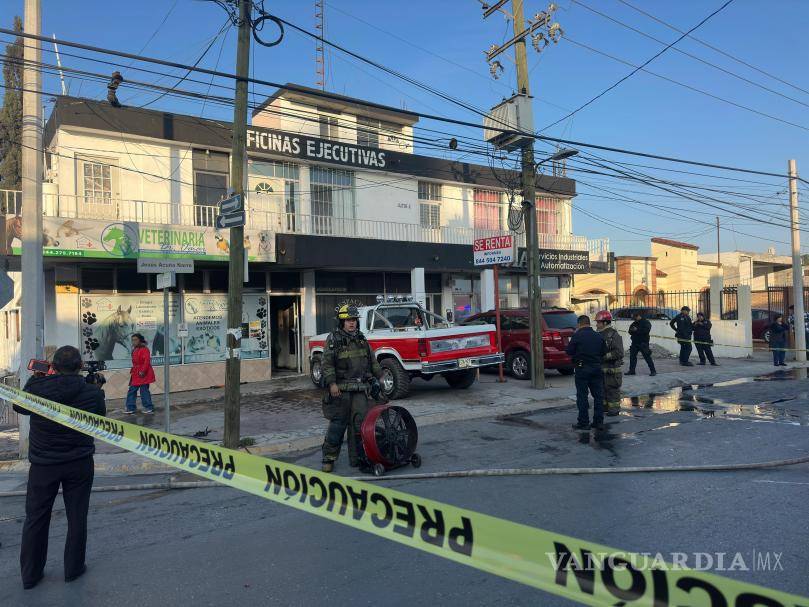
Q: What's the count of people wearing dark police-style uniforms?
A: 4